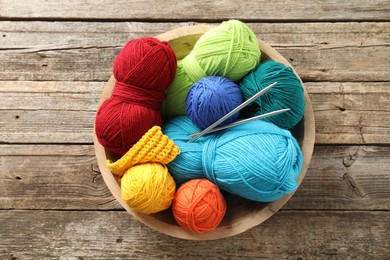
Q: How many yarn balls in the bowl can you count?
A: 7